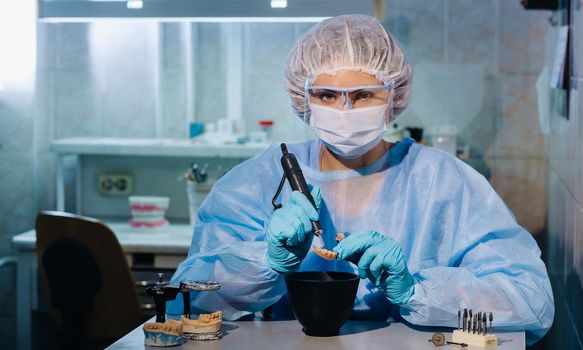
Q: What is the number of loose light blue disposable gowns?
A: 1